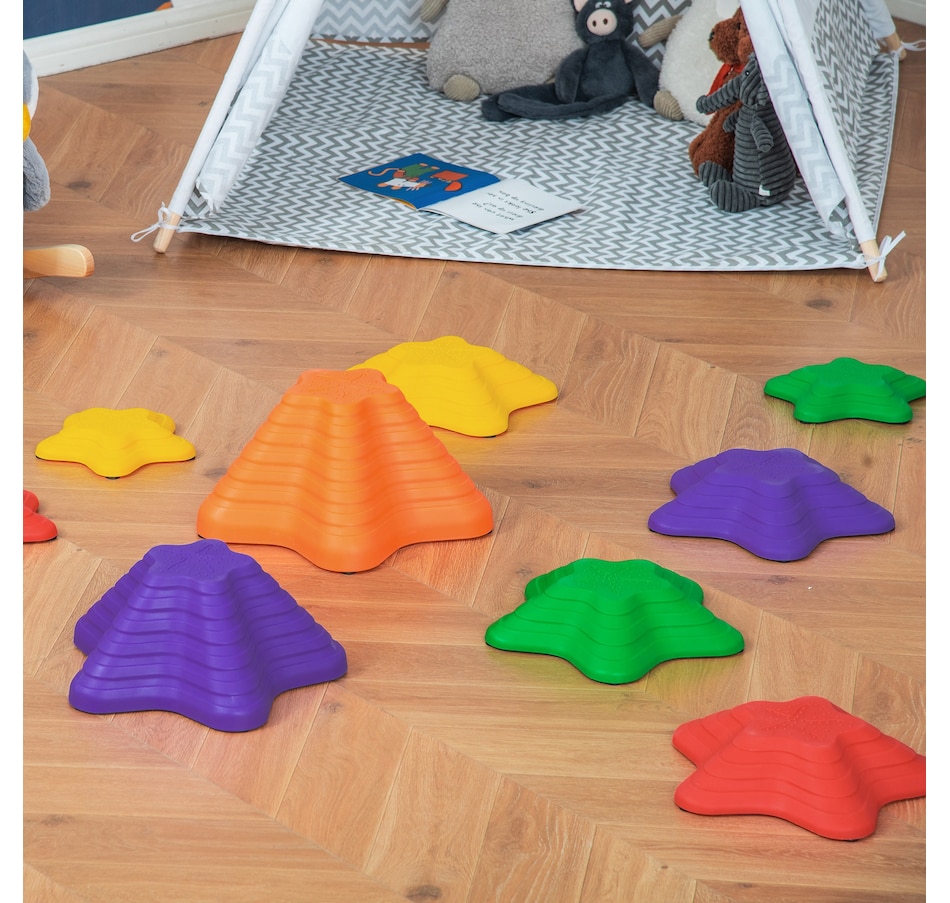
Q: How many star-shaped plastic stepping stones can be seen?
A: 9